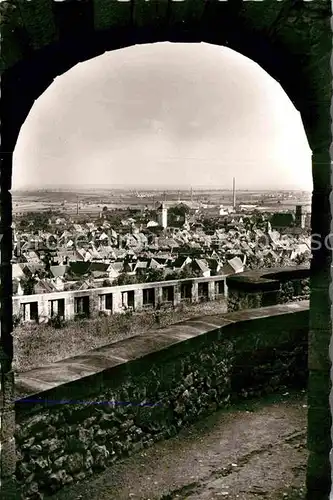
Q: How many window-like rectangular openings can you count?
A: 10